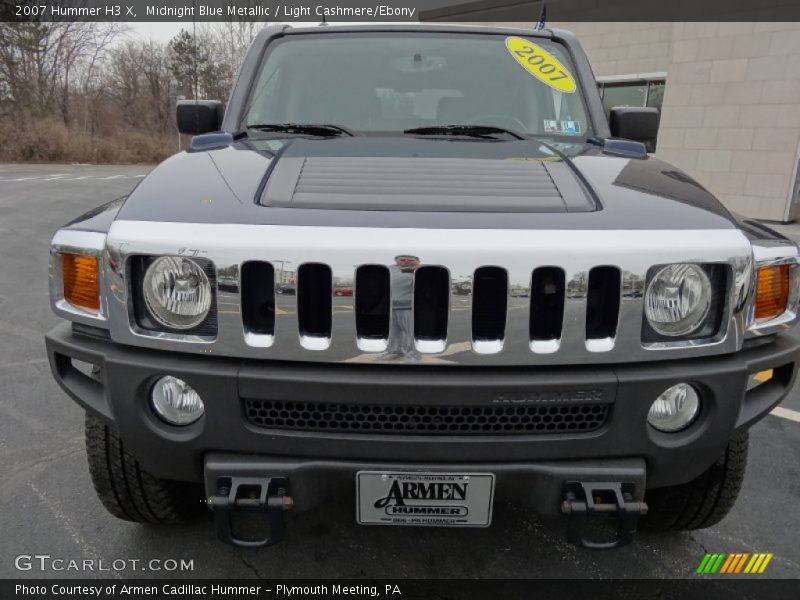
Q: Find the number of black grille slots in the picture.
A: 7